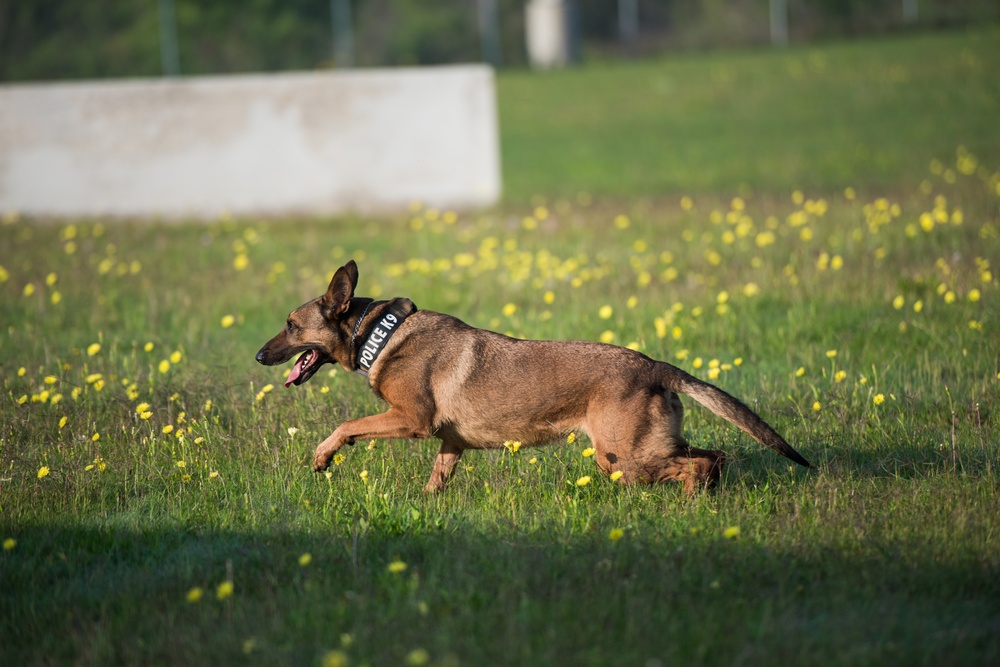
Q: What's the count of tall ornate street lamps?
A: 0